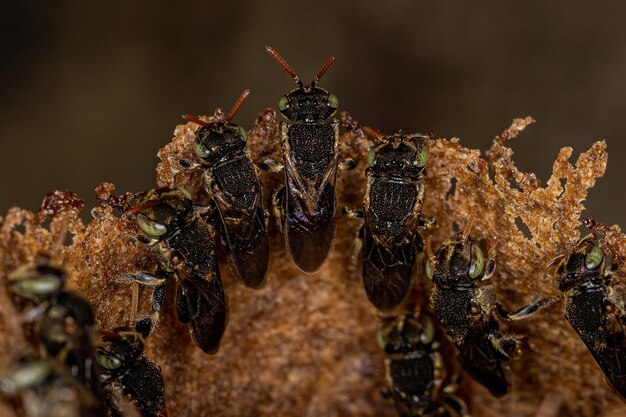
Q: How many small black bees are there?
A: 10